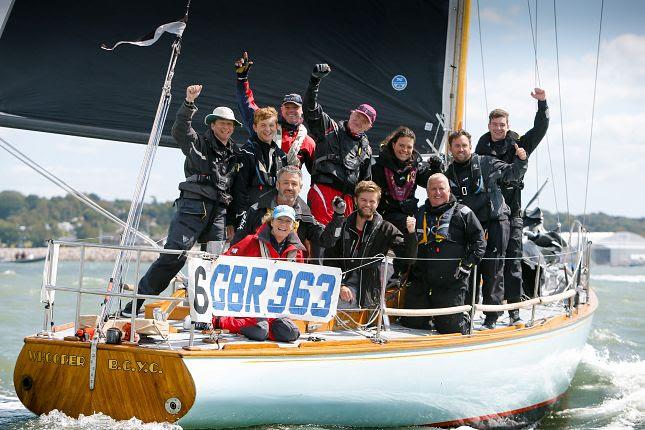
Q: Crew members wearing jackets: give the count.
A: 11